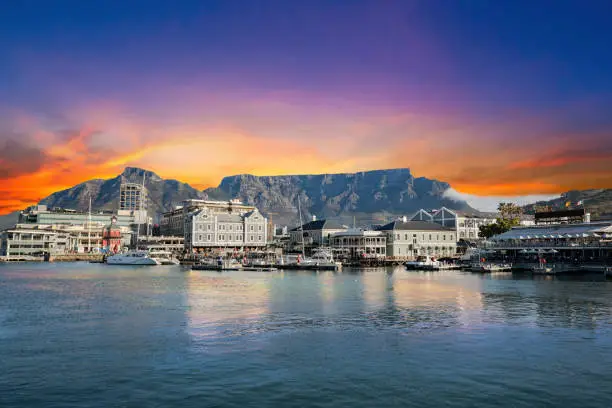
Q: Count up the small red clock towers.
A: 1